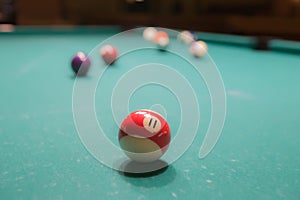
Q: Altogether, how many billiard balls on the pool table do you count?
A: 7